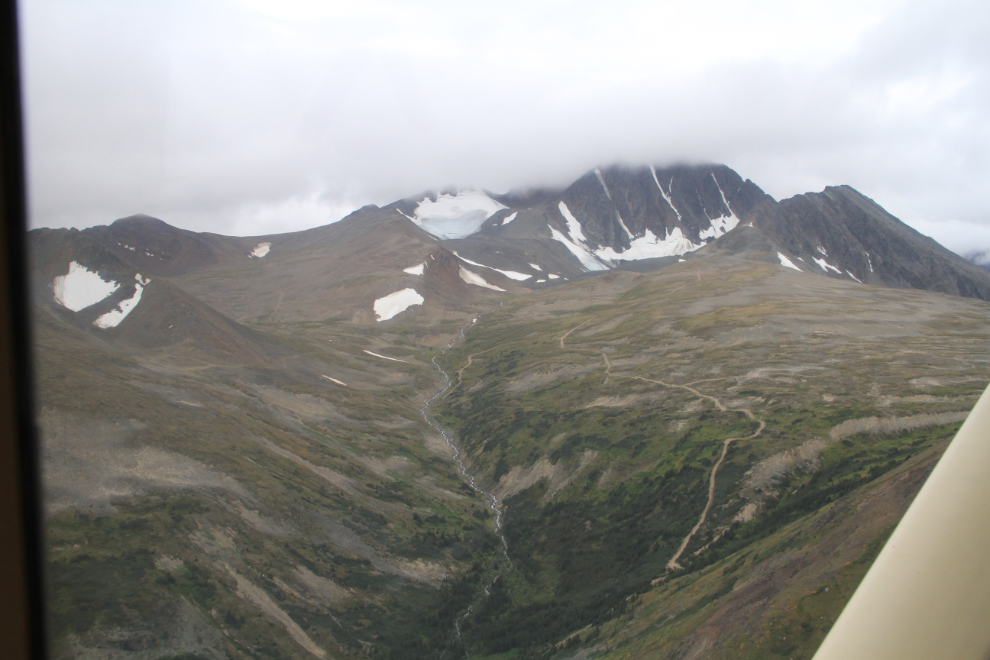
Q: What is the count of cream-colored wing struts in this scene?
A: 1